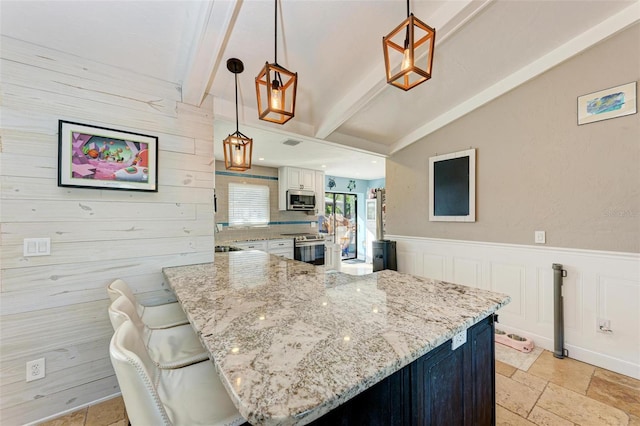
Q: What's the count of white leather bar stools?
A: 3